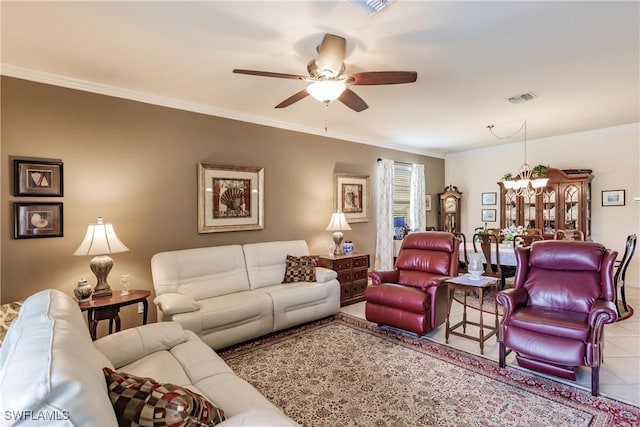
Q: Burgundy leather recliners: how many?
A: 2